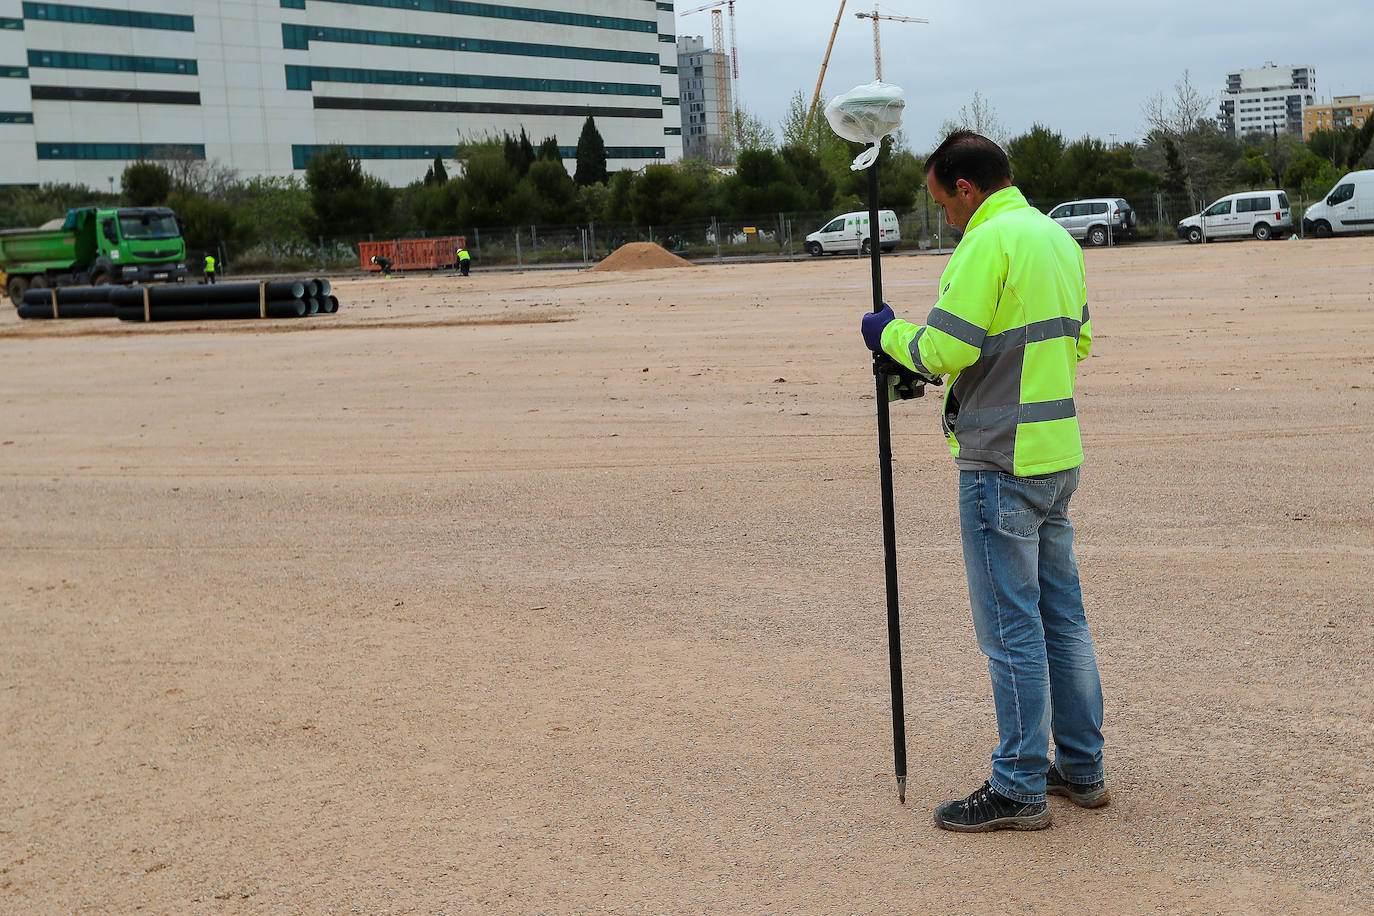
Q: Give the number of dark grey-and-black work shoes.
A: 2